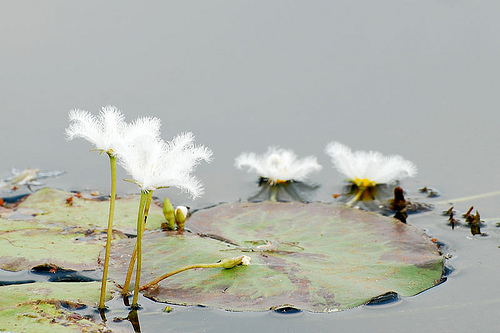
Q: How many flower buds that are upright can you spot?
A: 2